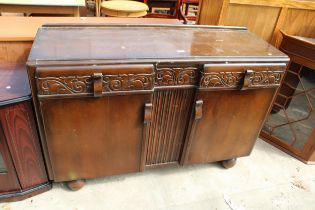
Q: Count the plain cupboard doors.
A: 2